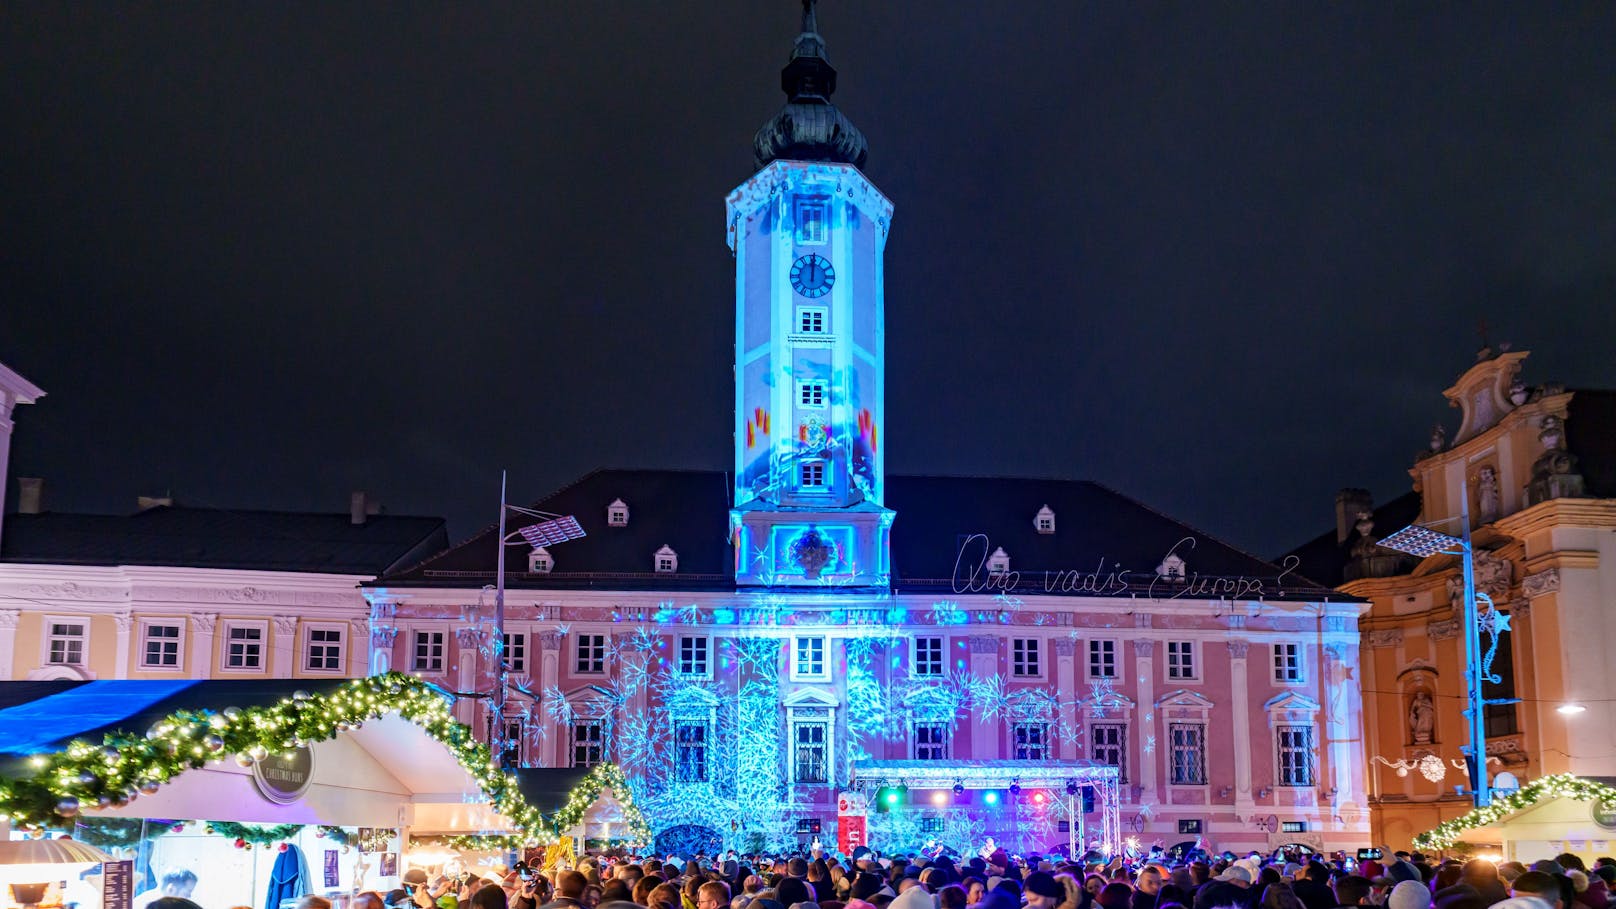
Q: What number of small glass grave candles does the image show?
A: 0